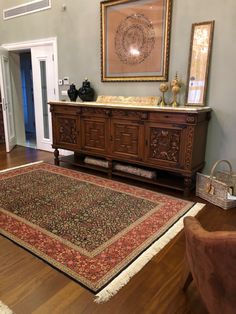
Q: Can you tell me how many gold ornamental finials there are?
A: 2